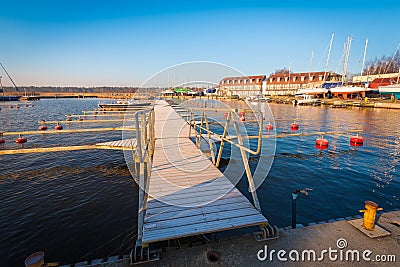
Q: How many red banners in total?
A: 0